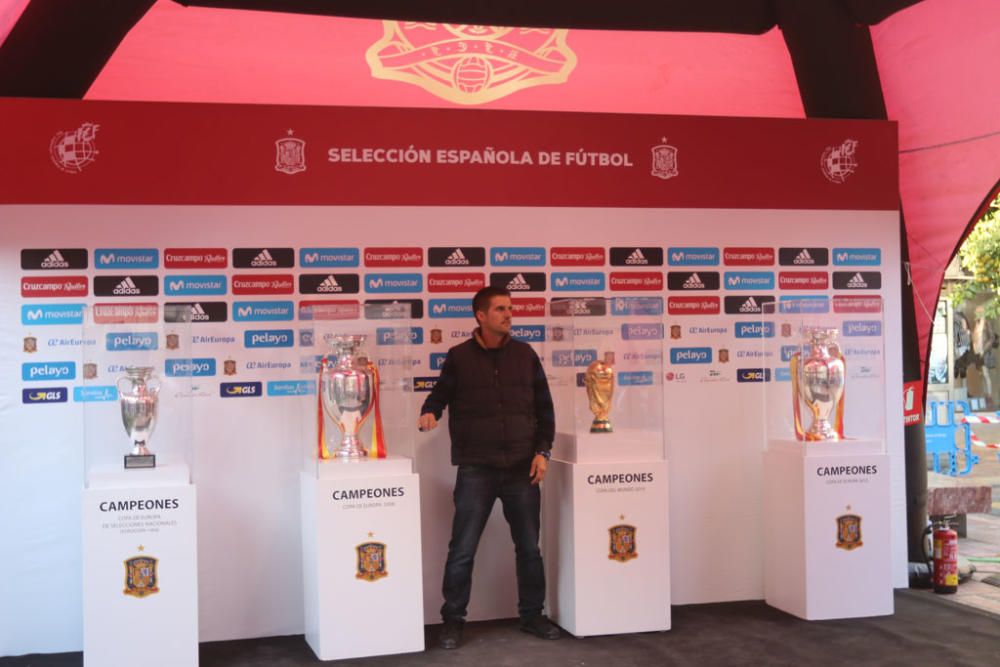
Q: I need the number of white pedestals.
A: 4